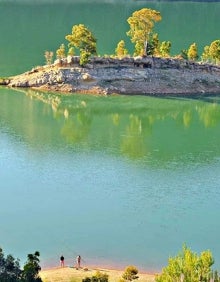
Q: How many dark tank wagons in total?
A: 0